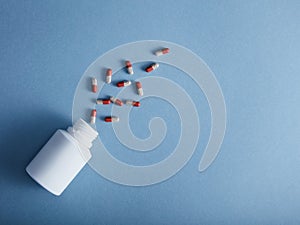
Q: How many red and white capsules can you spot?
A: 12